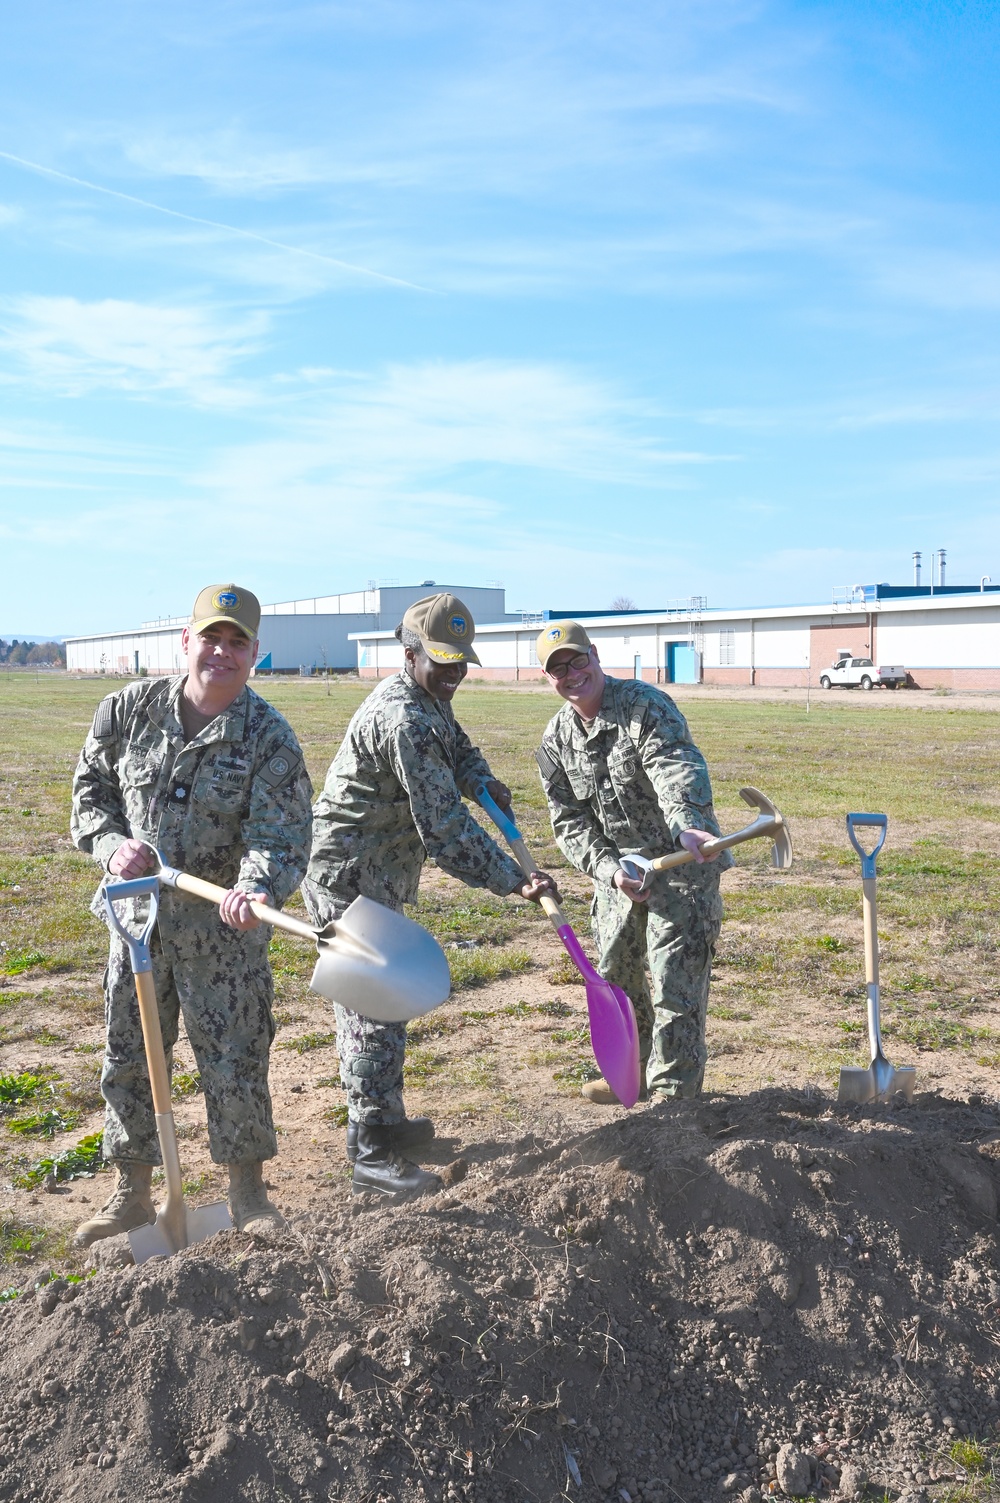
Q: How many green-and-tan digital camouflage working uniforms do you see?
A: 3